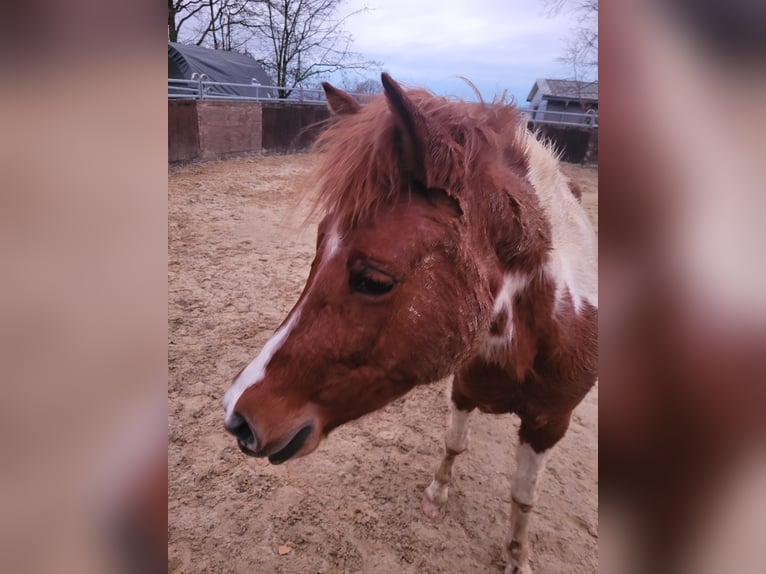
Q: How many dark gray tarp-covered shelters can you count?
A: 1